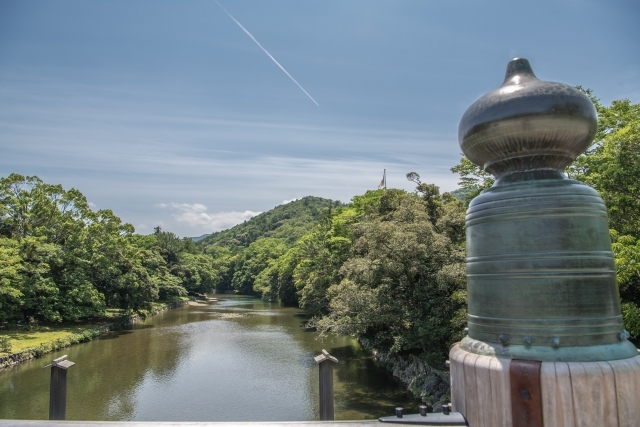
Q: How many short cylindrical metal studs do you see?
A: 3